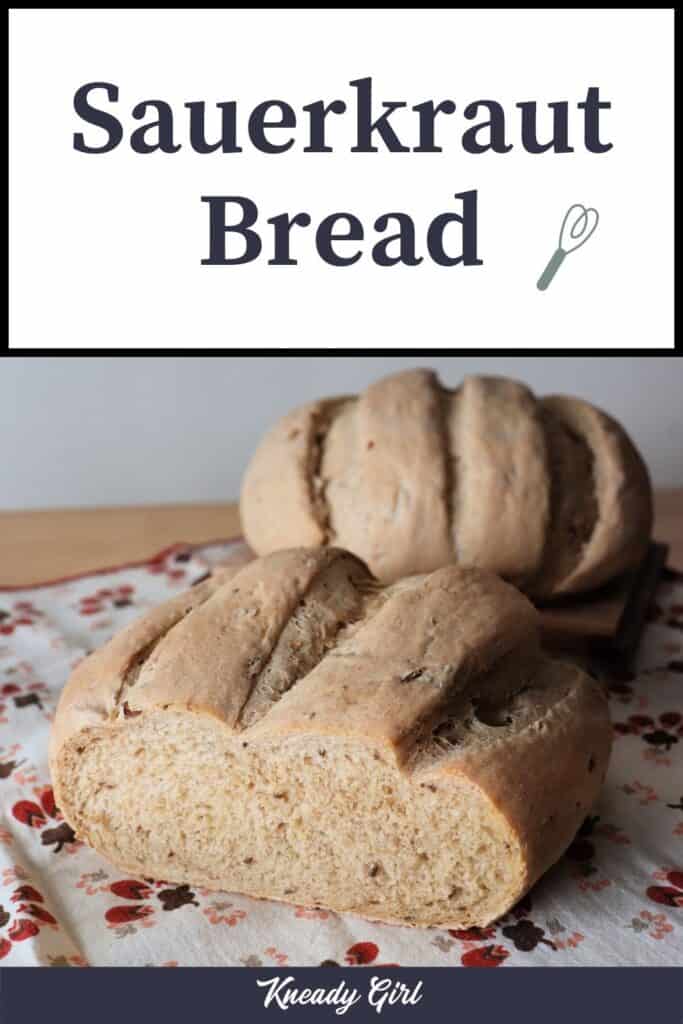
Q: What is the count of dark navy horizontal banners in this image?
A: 1